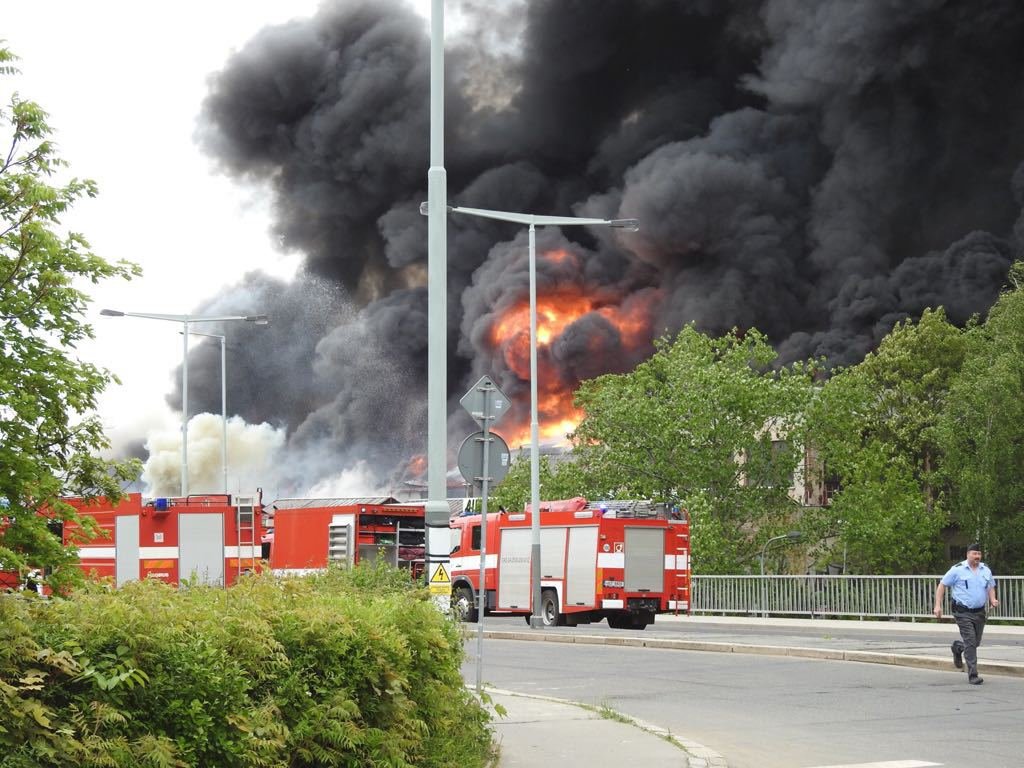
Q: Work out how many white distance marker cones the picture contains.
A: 0